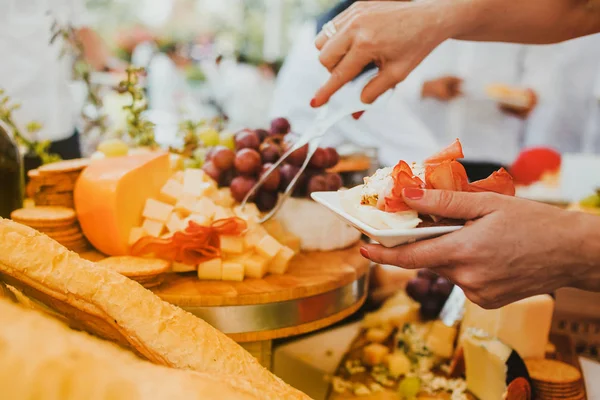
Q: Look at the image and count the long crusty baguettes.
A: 2